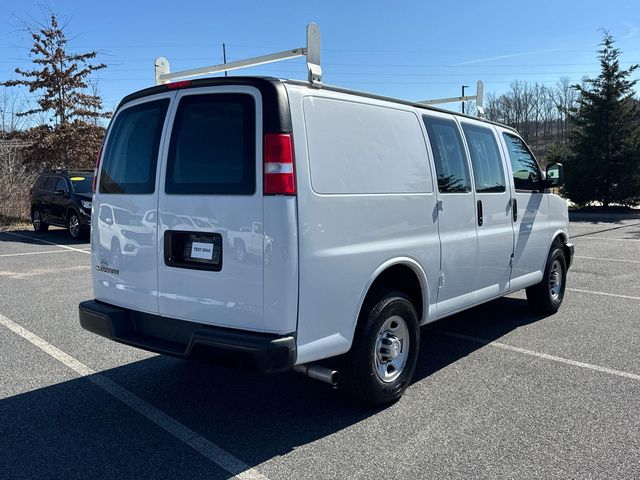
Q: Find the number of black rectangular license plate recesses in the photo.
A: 1